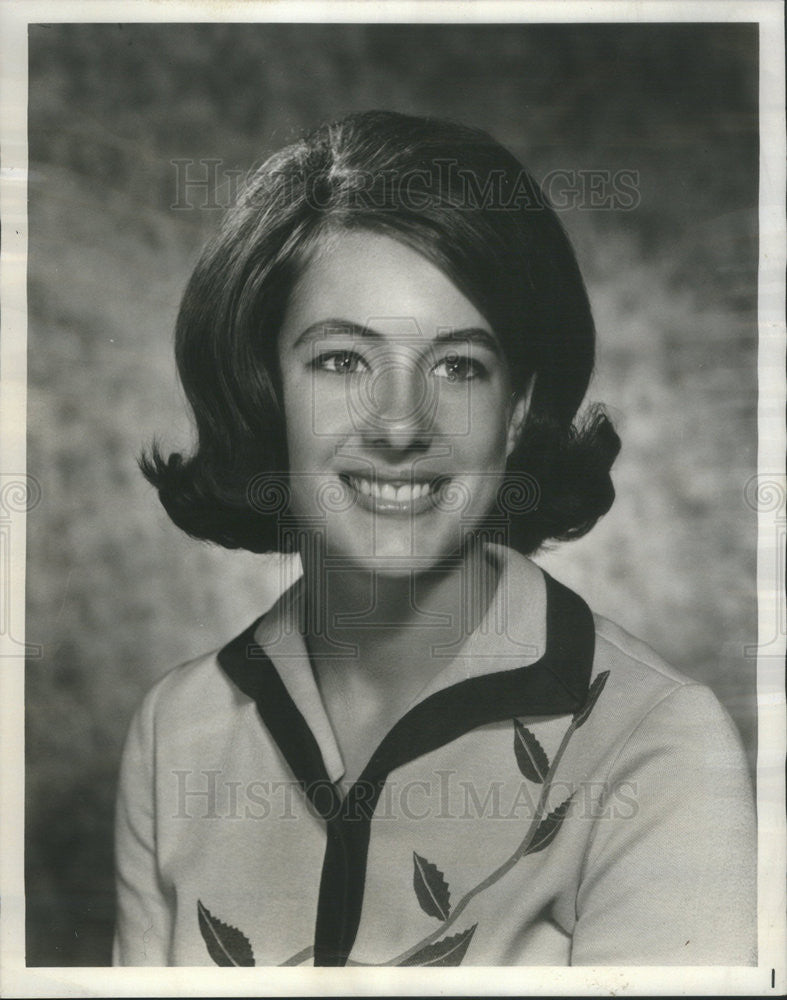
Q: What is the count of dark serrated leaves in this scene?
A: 6